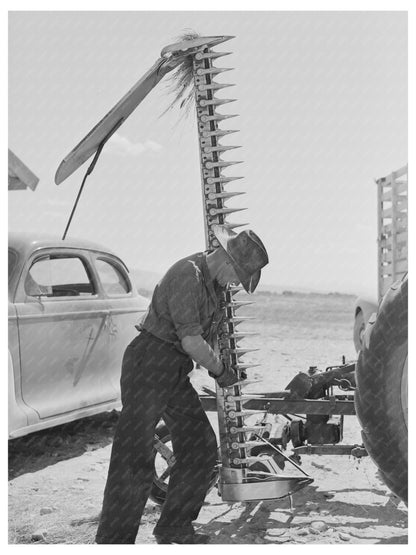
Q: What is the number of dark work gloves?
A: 1